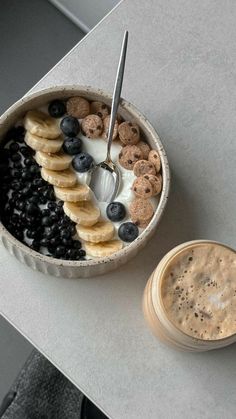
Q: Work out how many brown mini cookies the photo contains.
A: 13